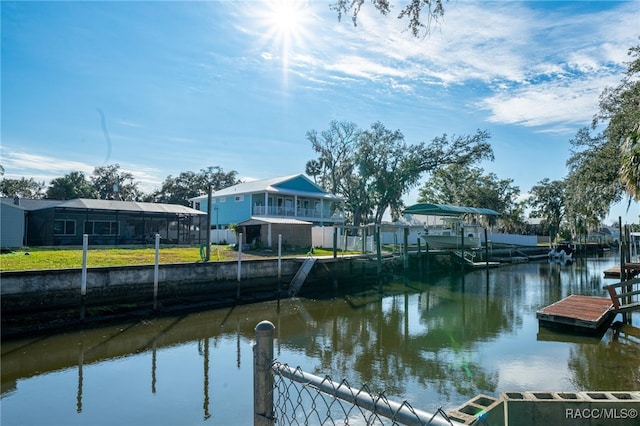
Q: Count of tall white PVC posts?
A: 4